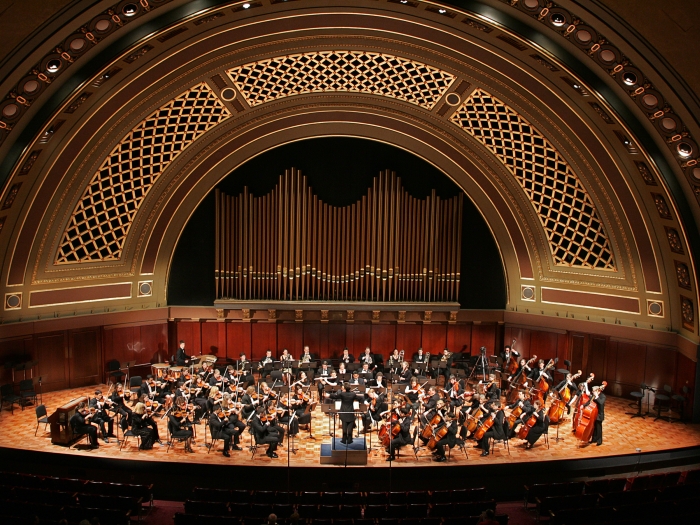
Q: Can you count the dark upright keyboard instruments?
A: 1